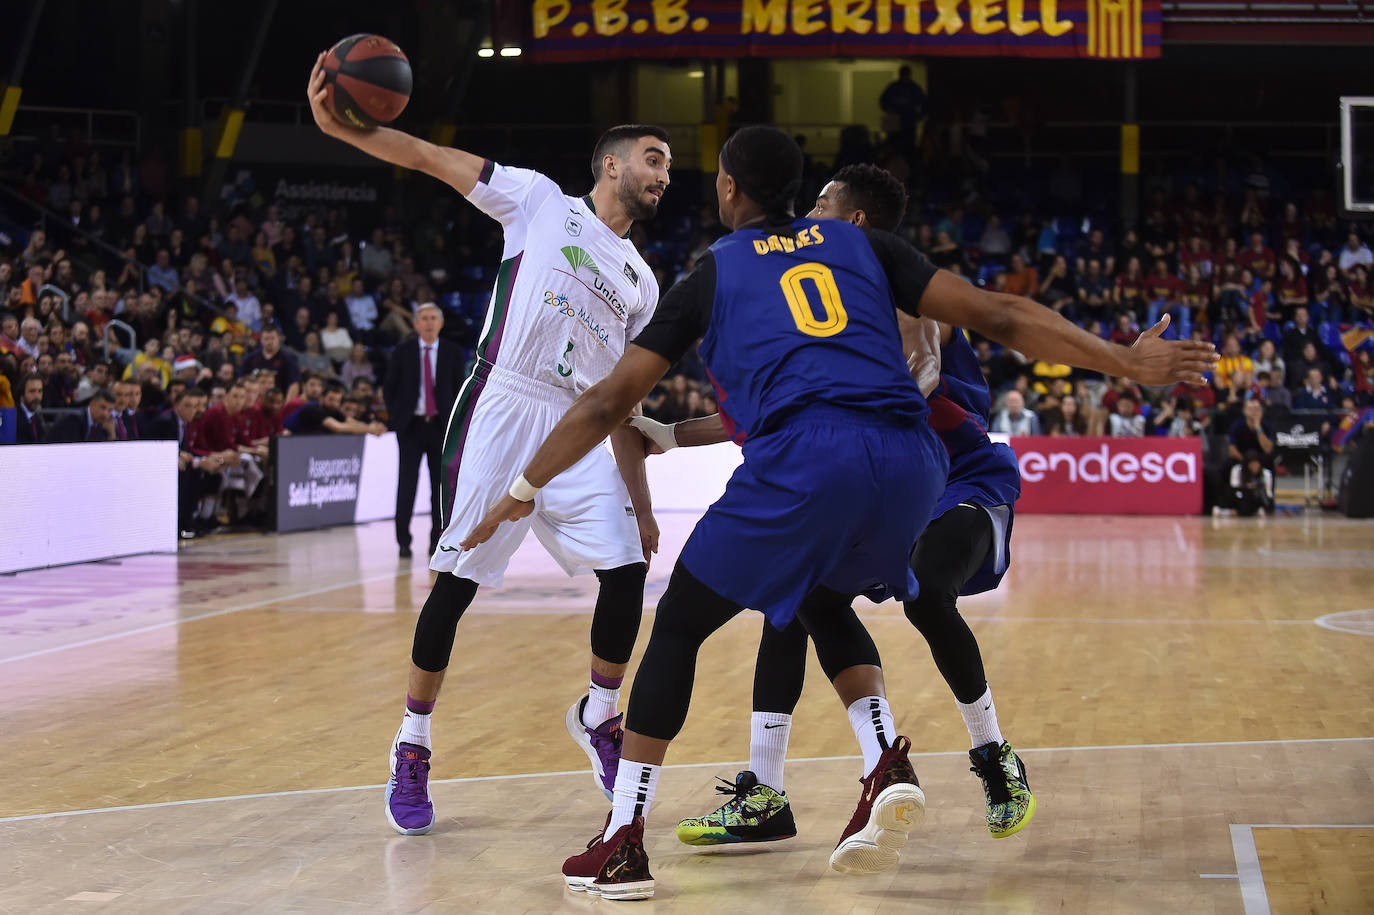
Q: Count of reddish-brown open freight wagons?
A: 0